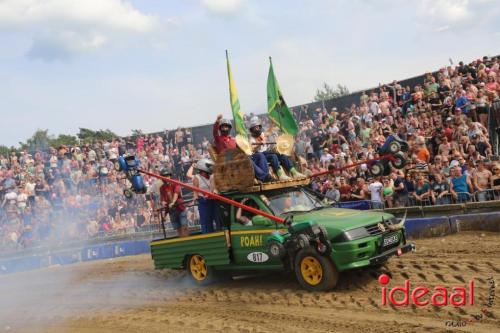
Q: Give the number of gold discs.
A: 2